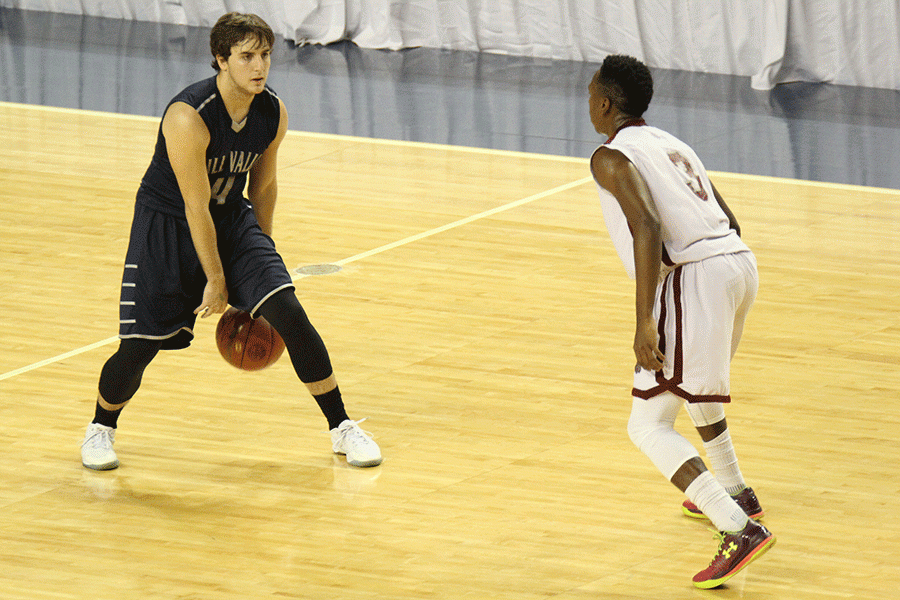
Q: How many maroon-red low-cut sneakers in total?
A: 2